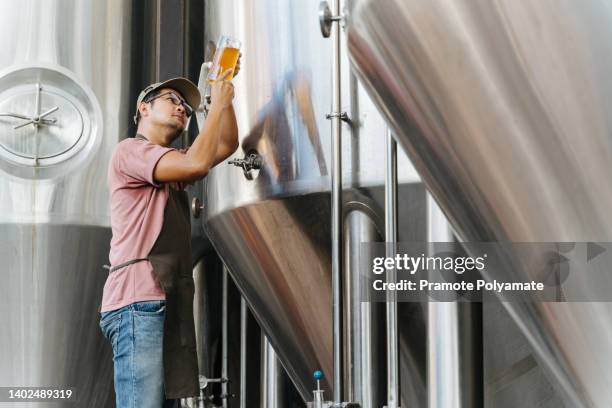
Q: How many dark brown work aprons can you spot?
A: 1